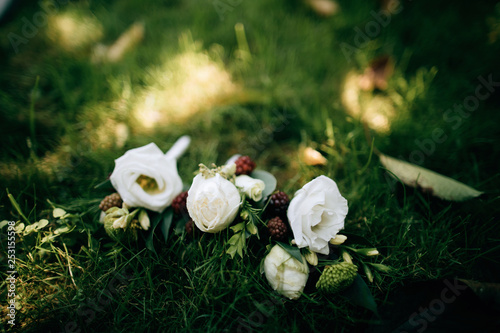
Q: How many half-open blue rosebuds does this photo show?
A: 0